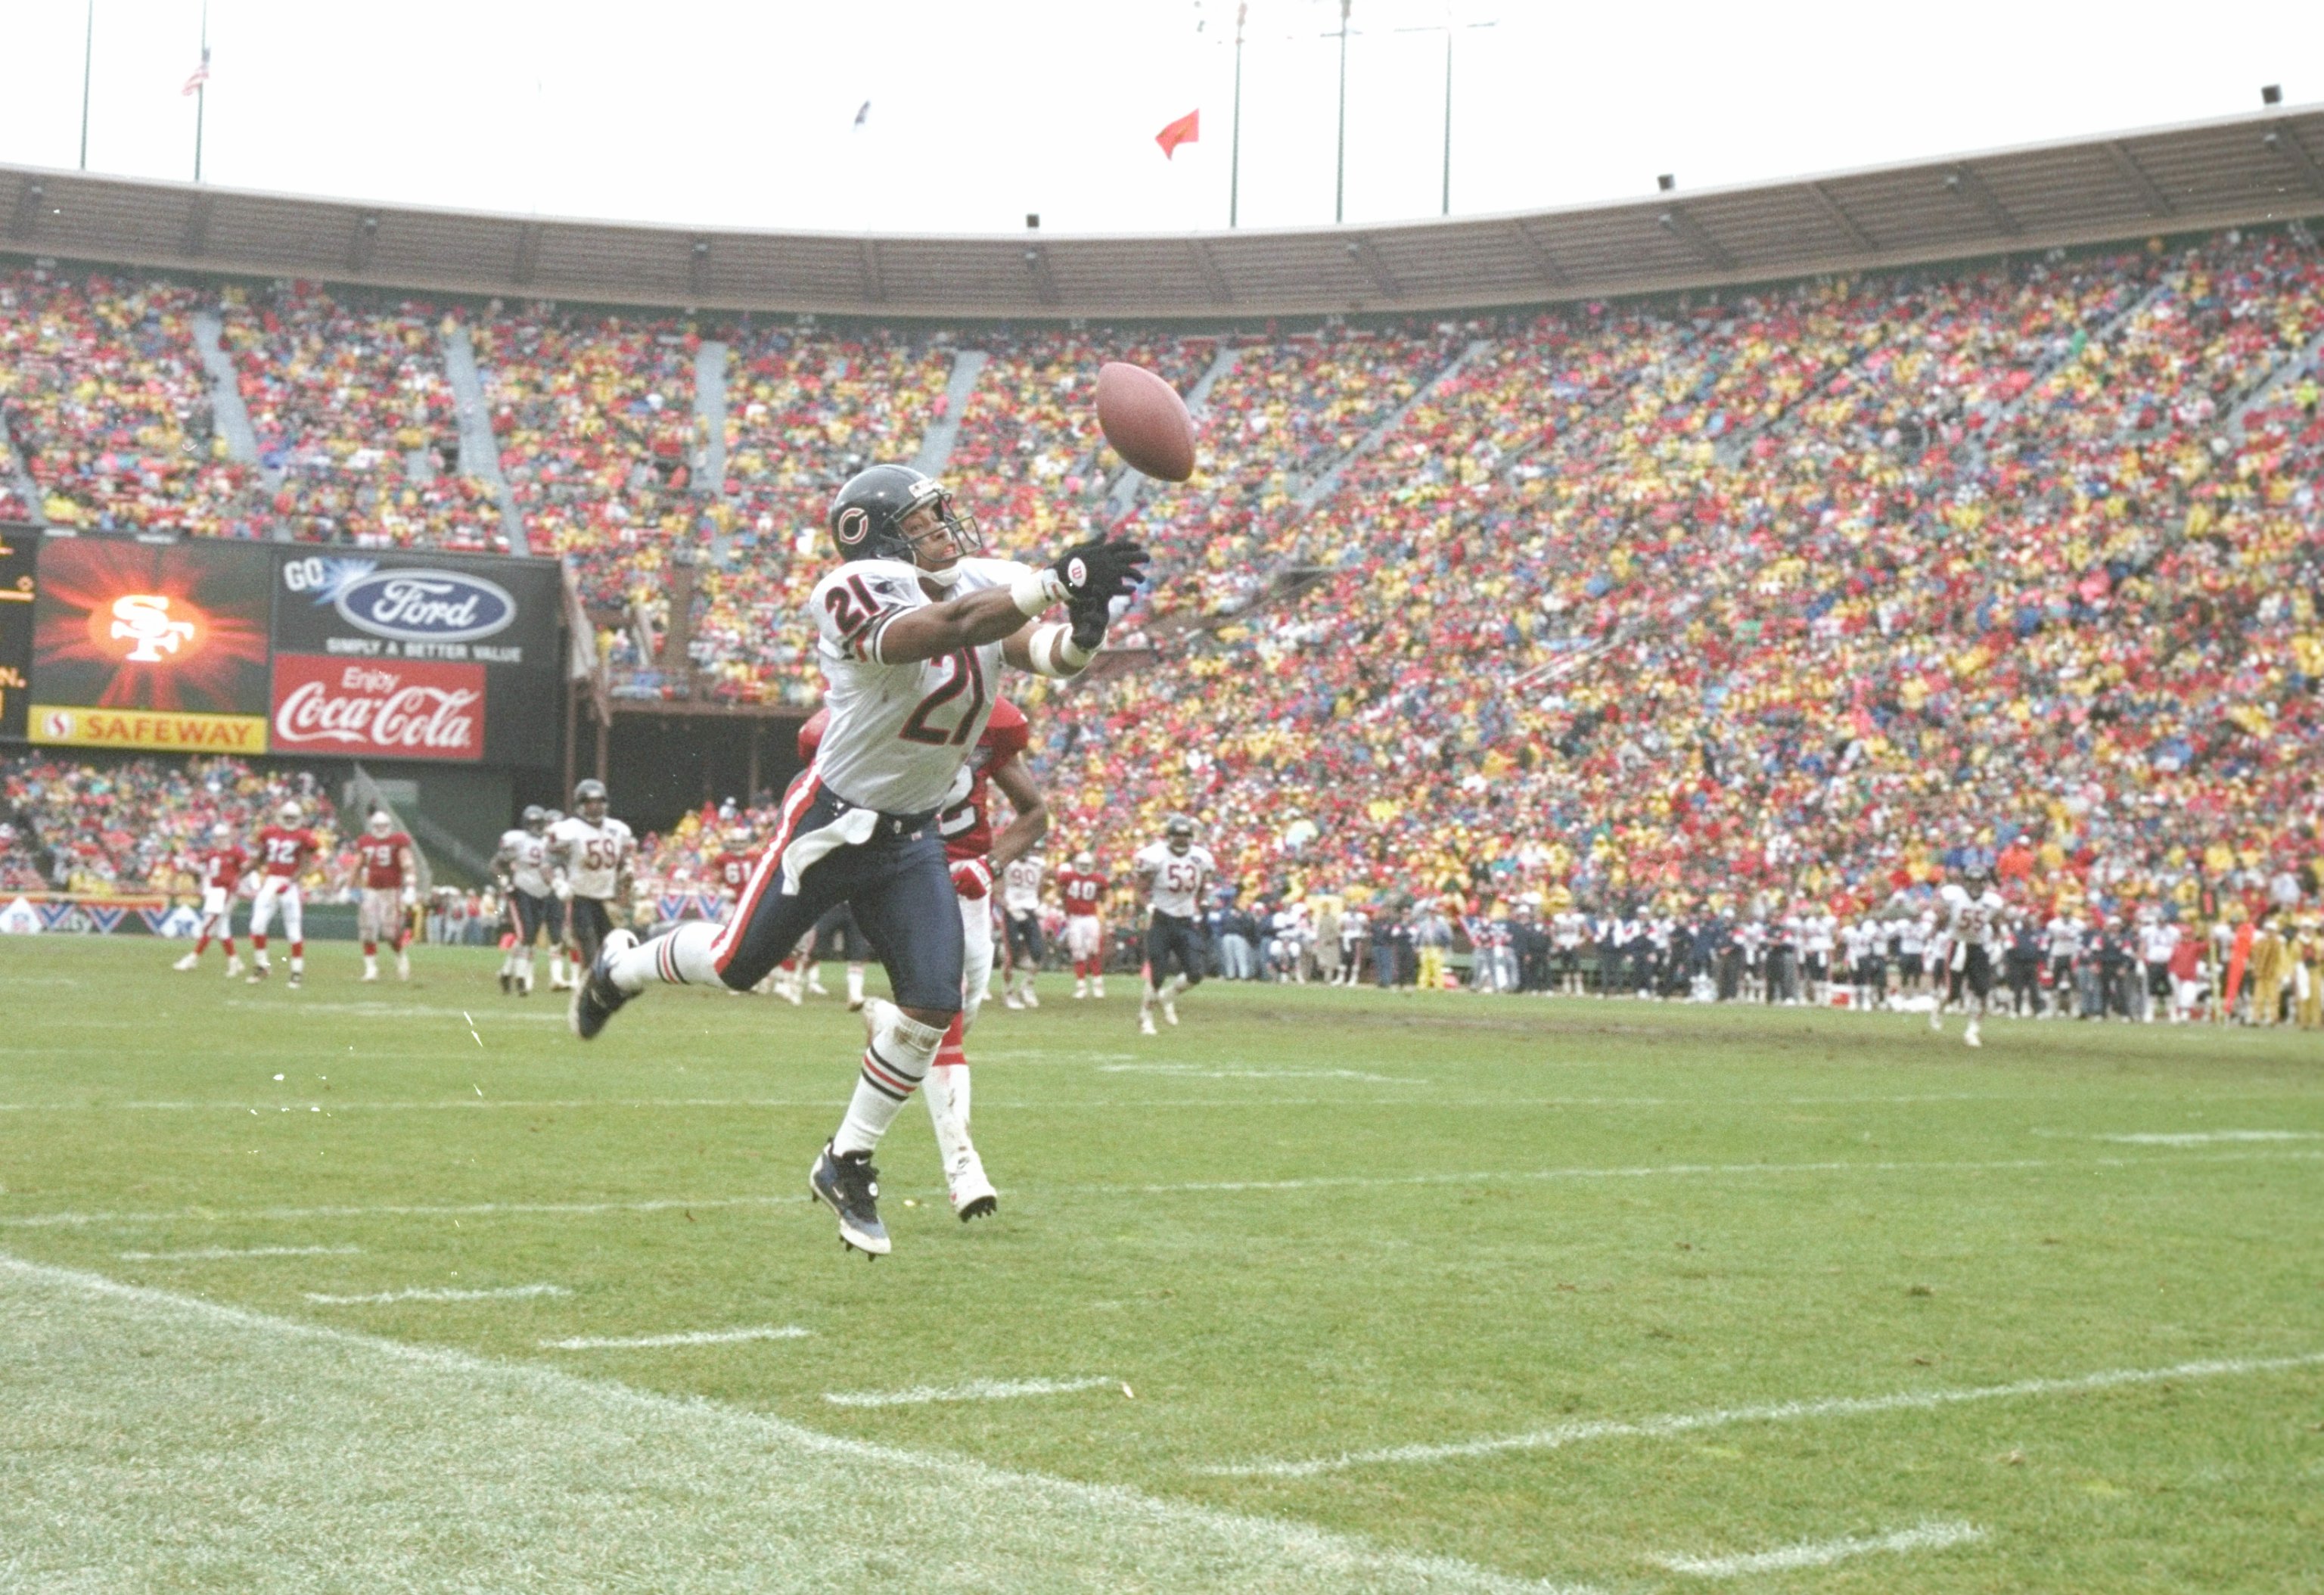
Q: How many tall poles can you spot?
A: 5